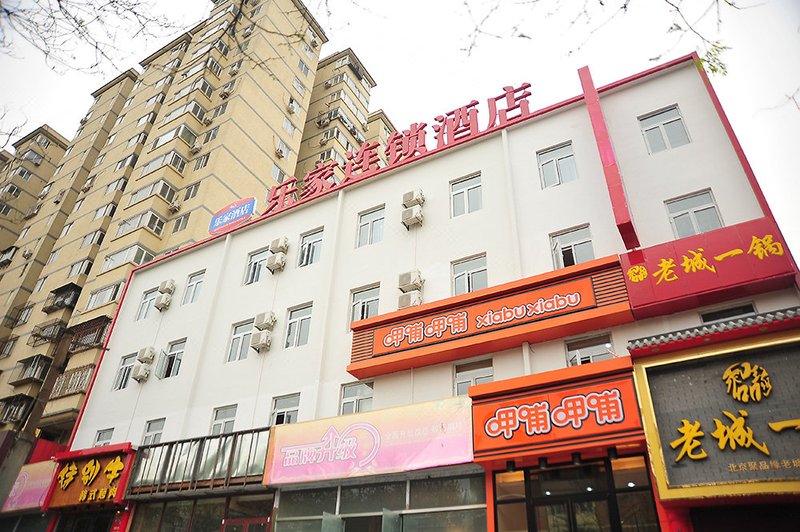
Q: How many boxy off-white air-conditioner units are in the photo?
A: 12